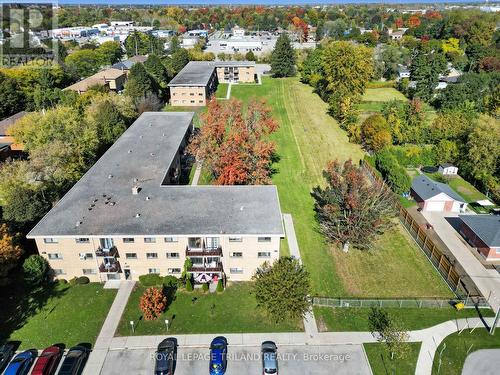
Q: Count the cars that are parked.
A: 7